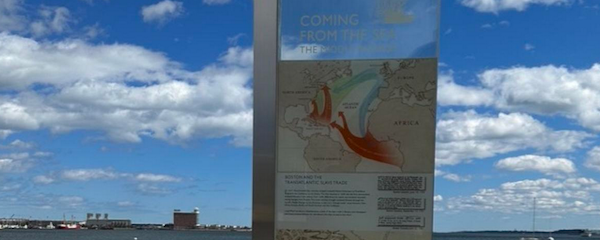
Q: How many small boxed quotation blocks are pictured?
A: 3